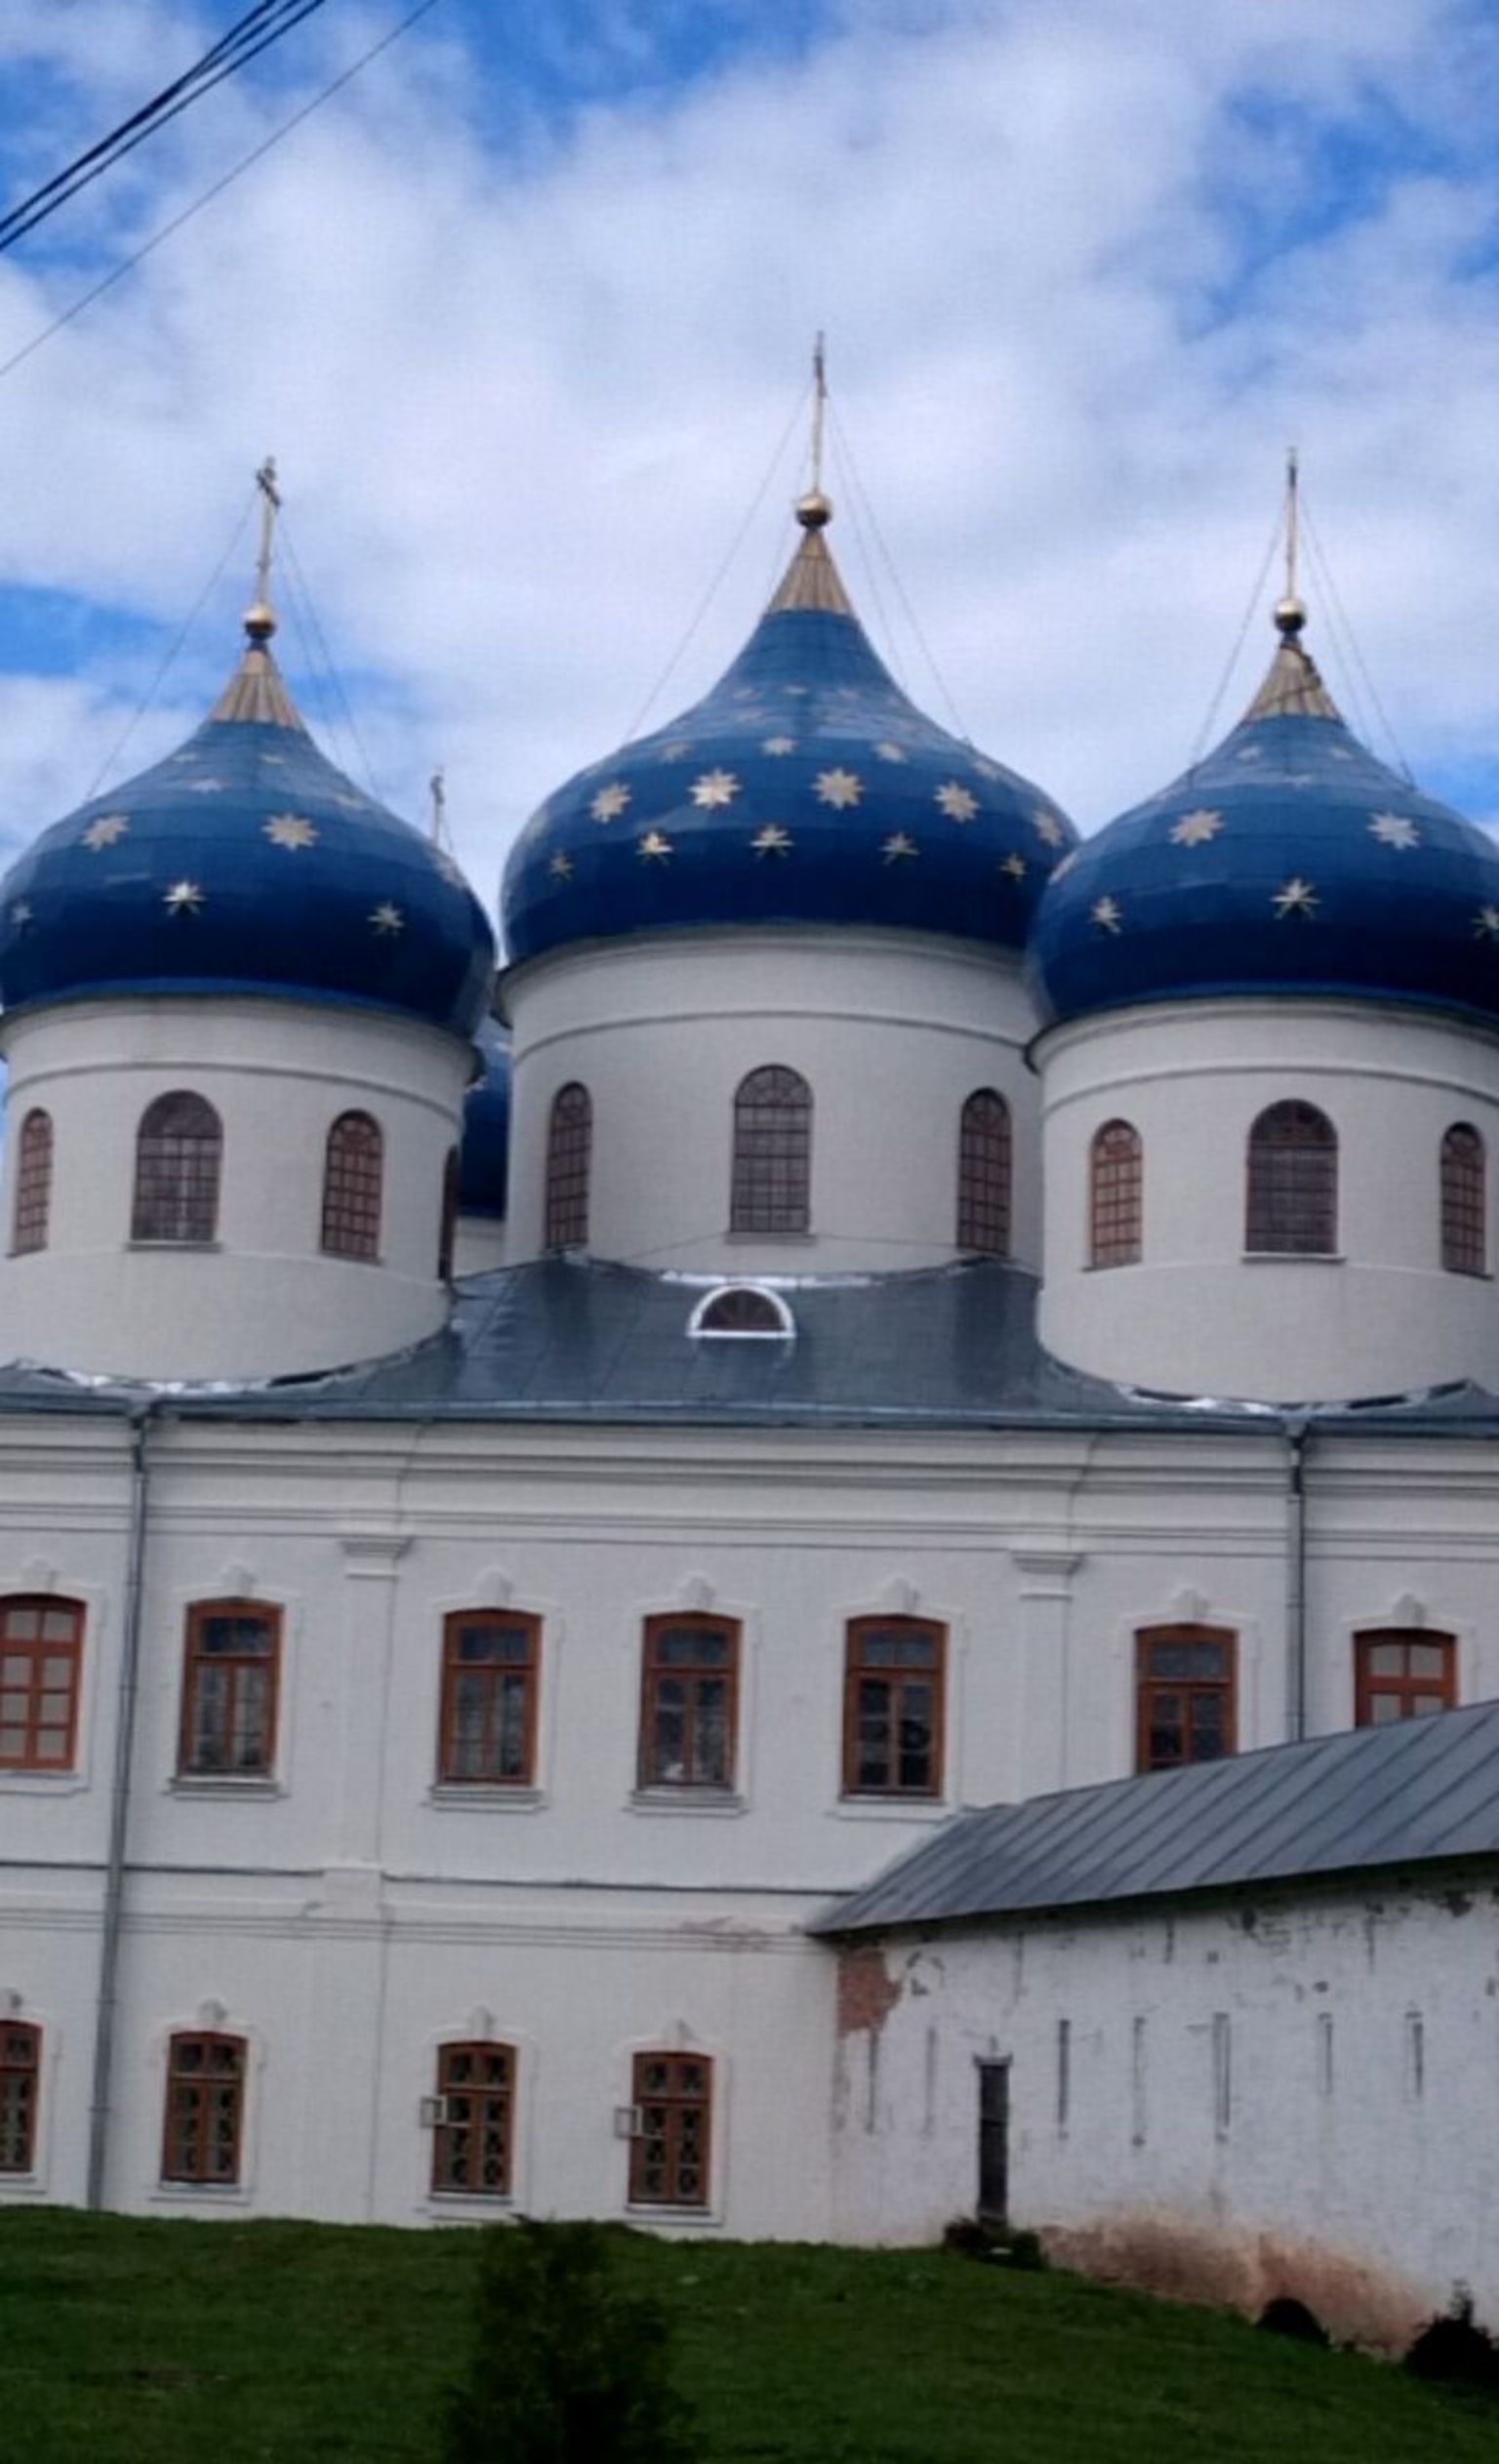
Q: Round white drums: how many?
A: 3